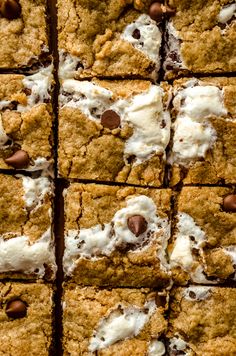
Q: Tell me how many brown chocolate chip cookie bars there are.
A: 12